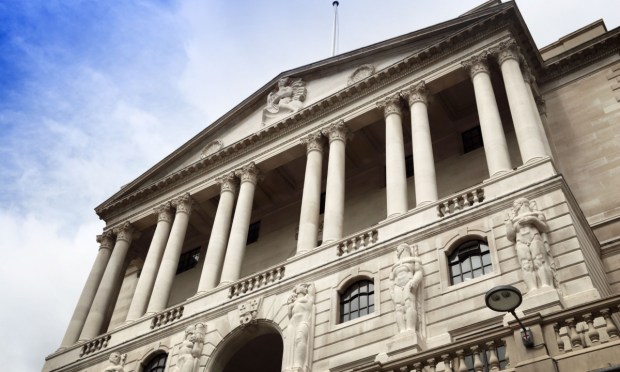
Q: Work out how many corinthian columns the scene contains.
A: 12